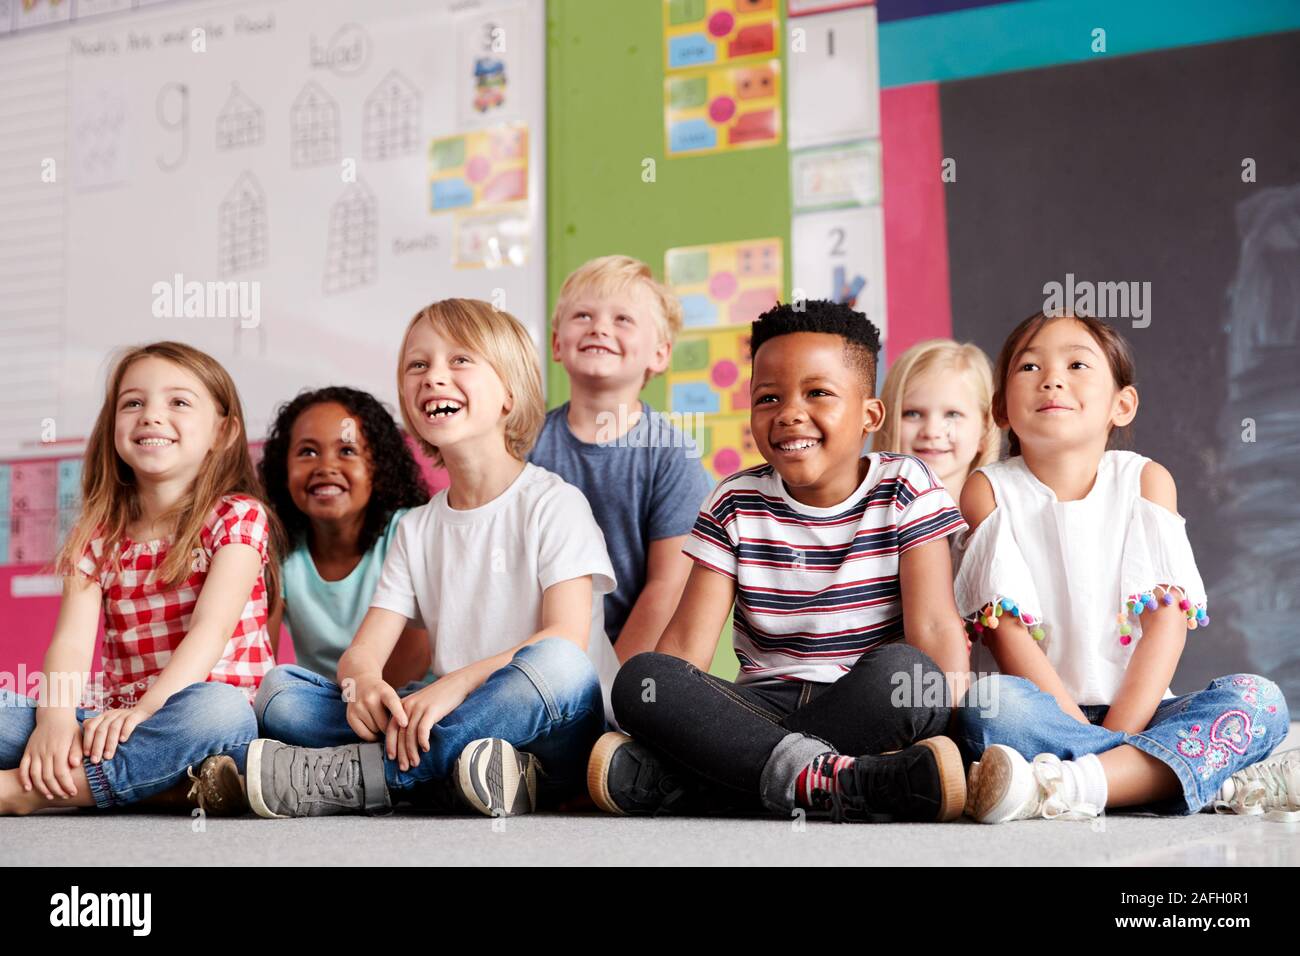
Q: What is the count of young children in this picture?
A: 7